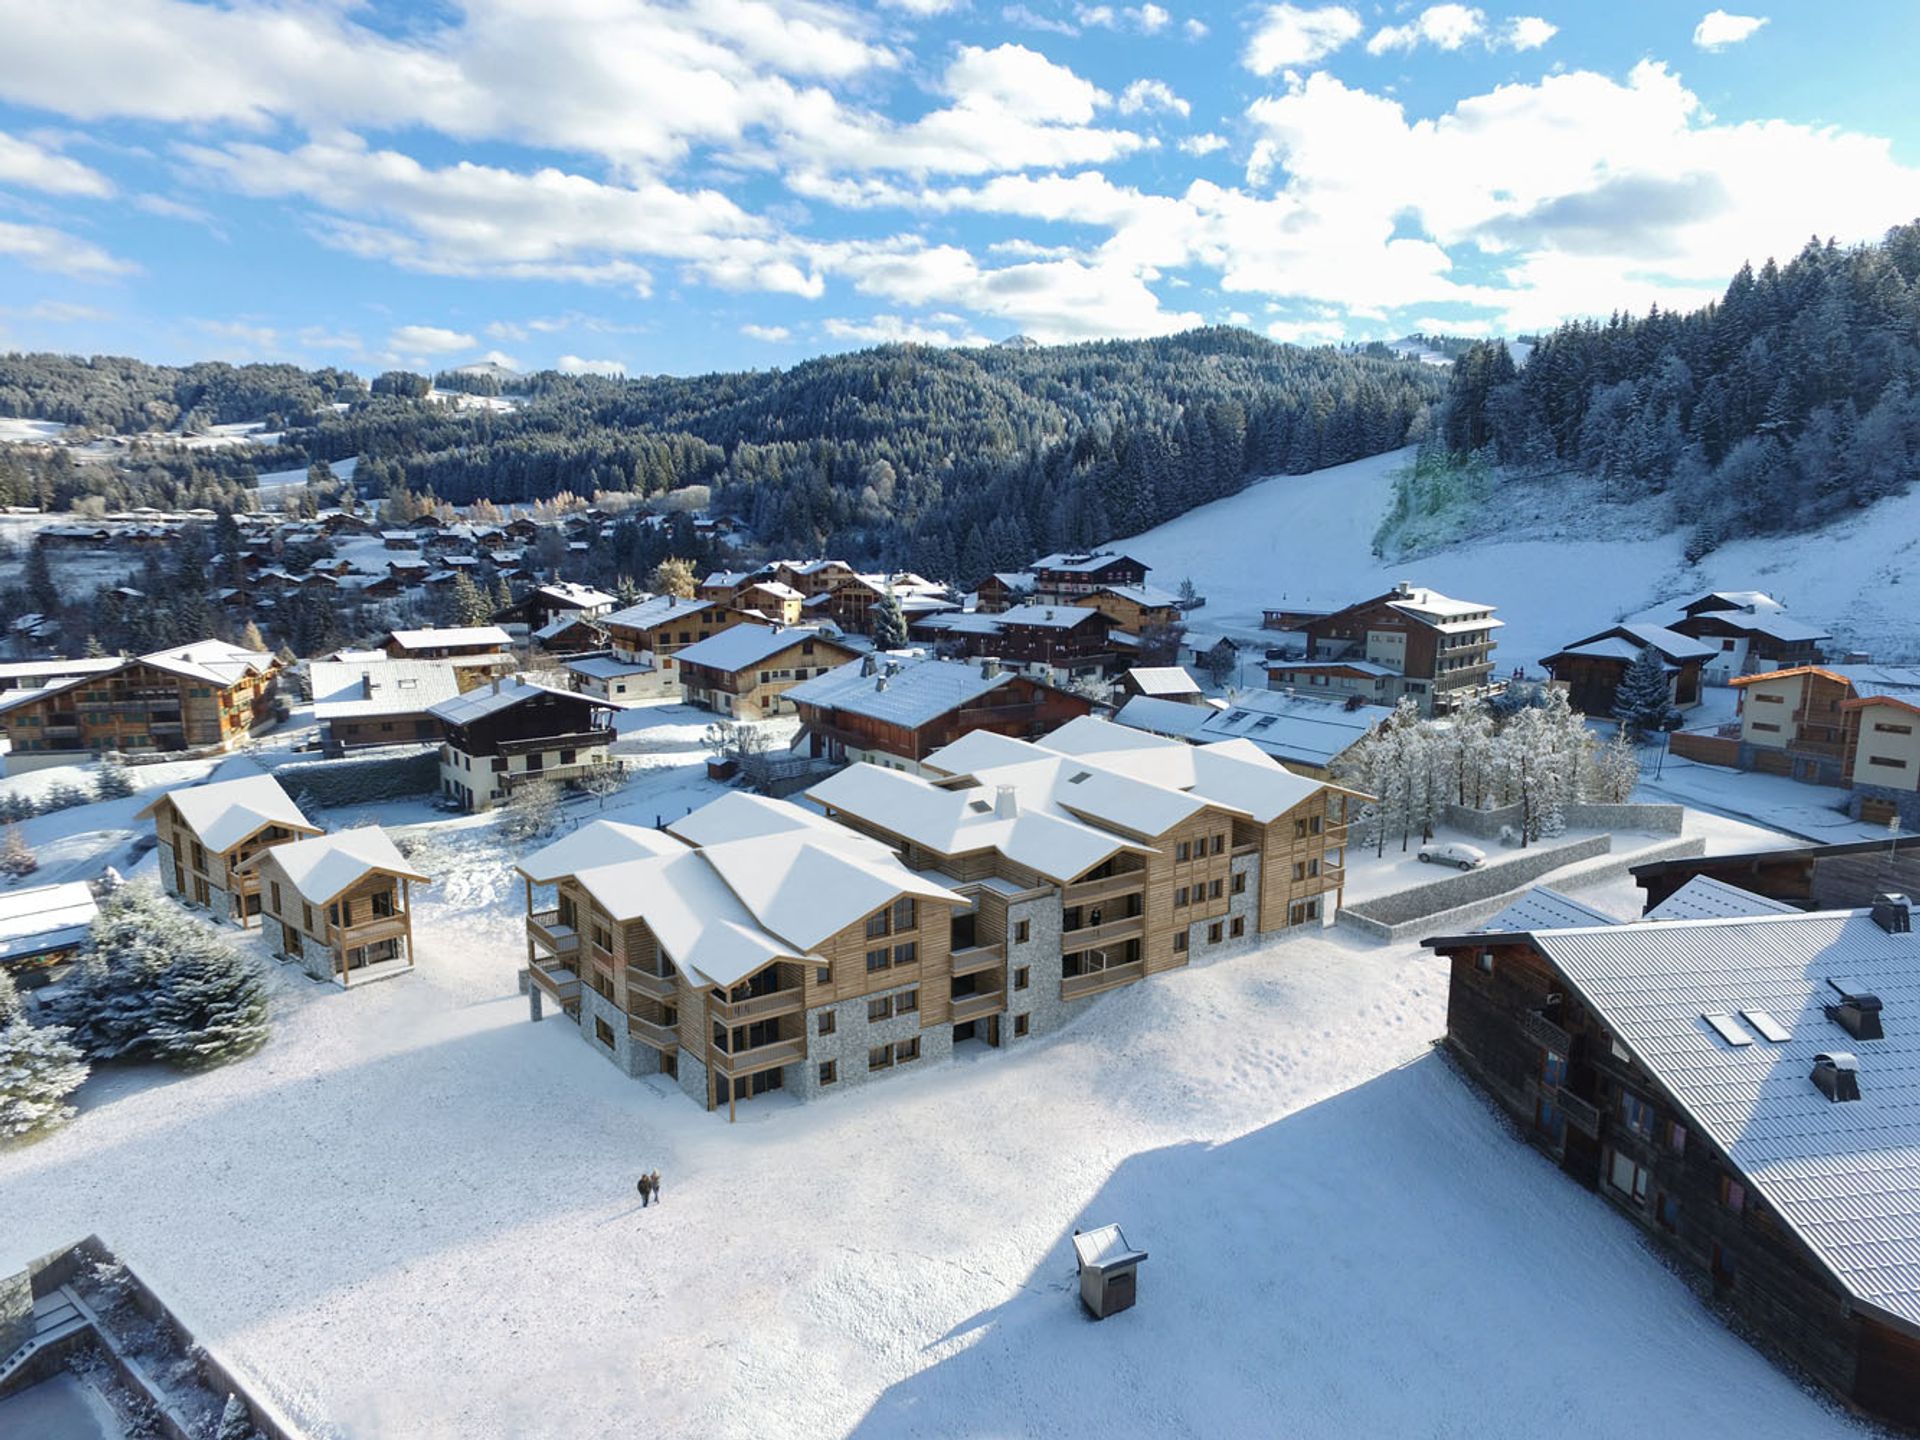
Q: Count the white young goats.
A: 0